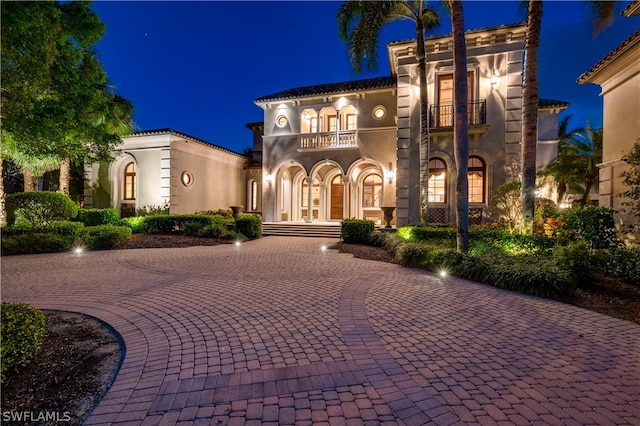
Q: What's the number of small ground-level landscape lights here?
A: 4